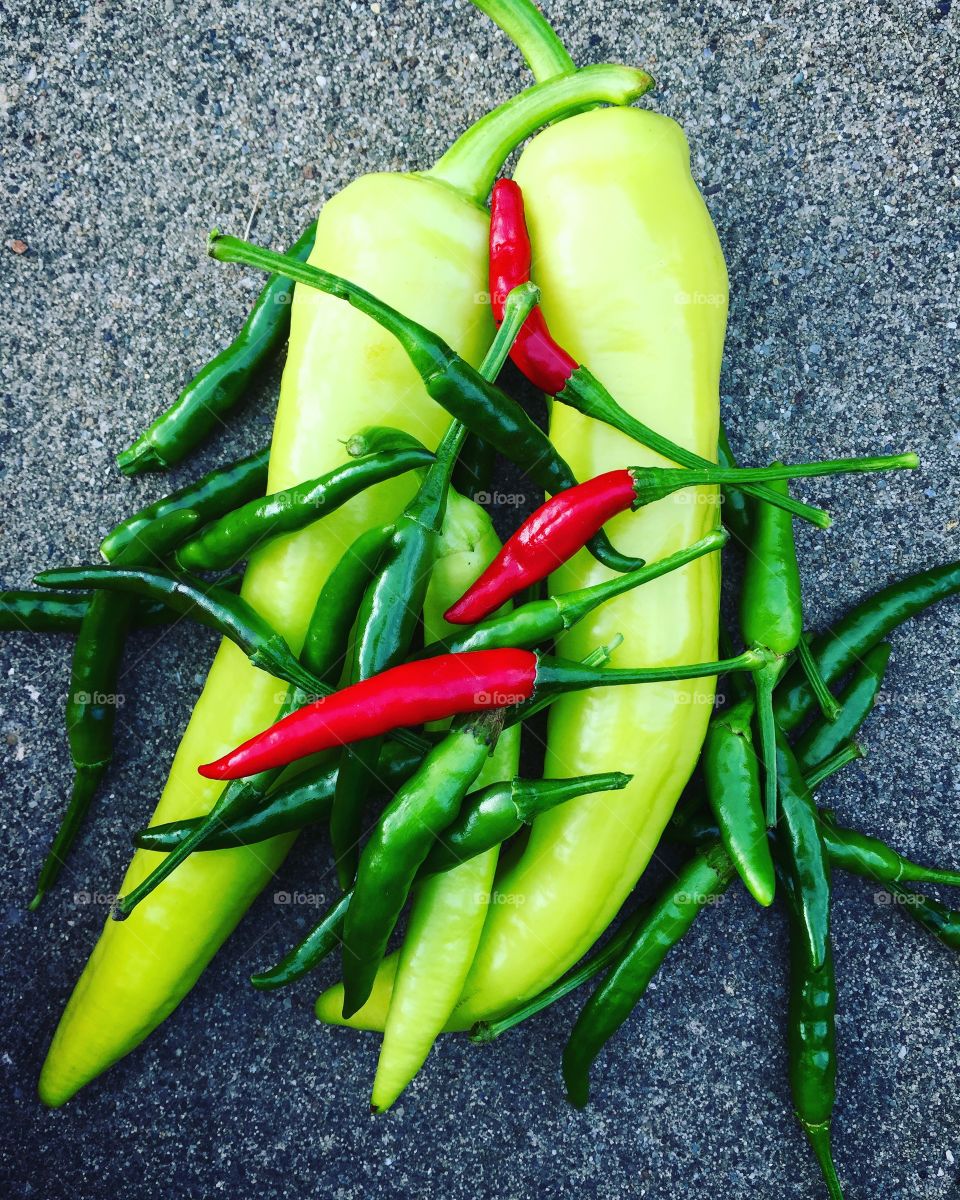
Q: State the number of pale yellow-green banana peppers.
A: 3